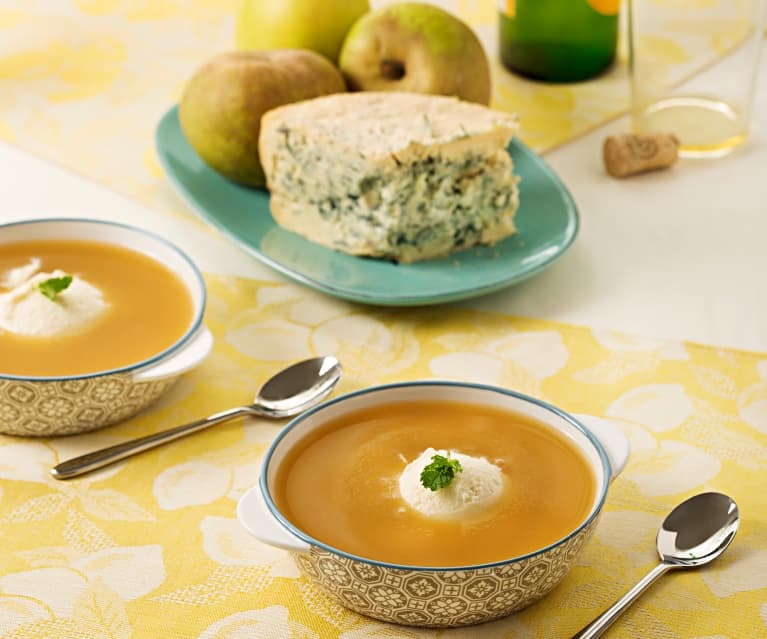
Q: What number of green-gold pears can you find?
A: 3